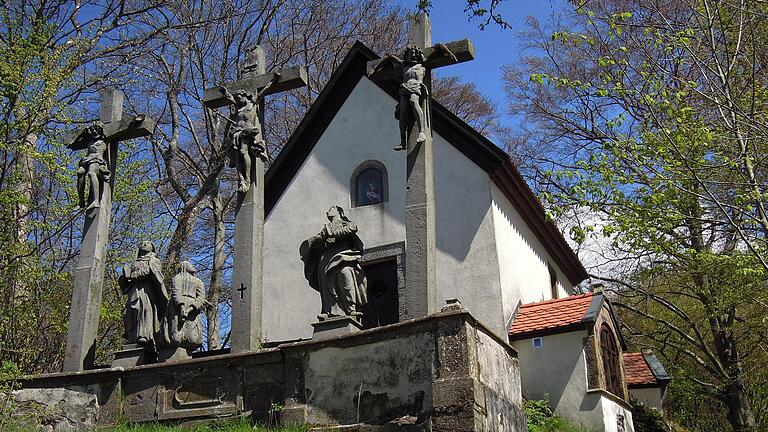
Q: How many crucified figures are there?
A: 3